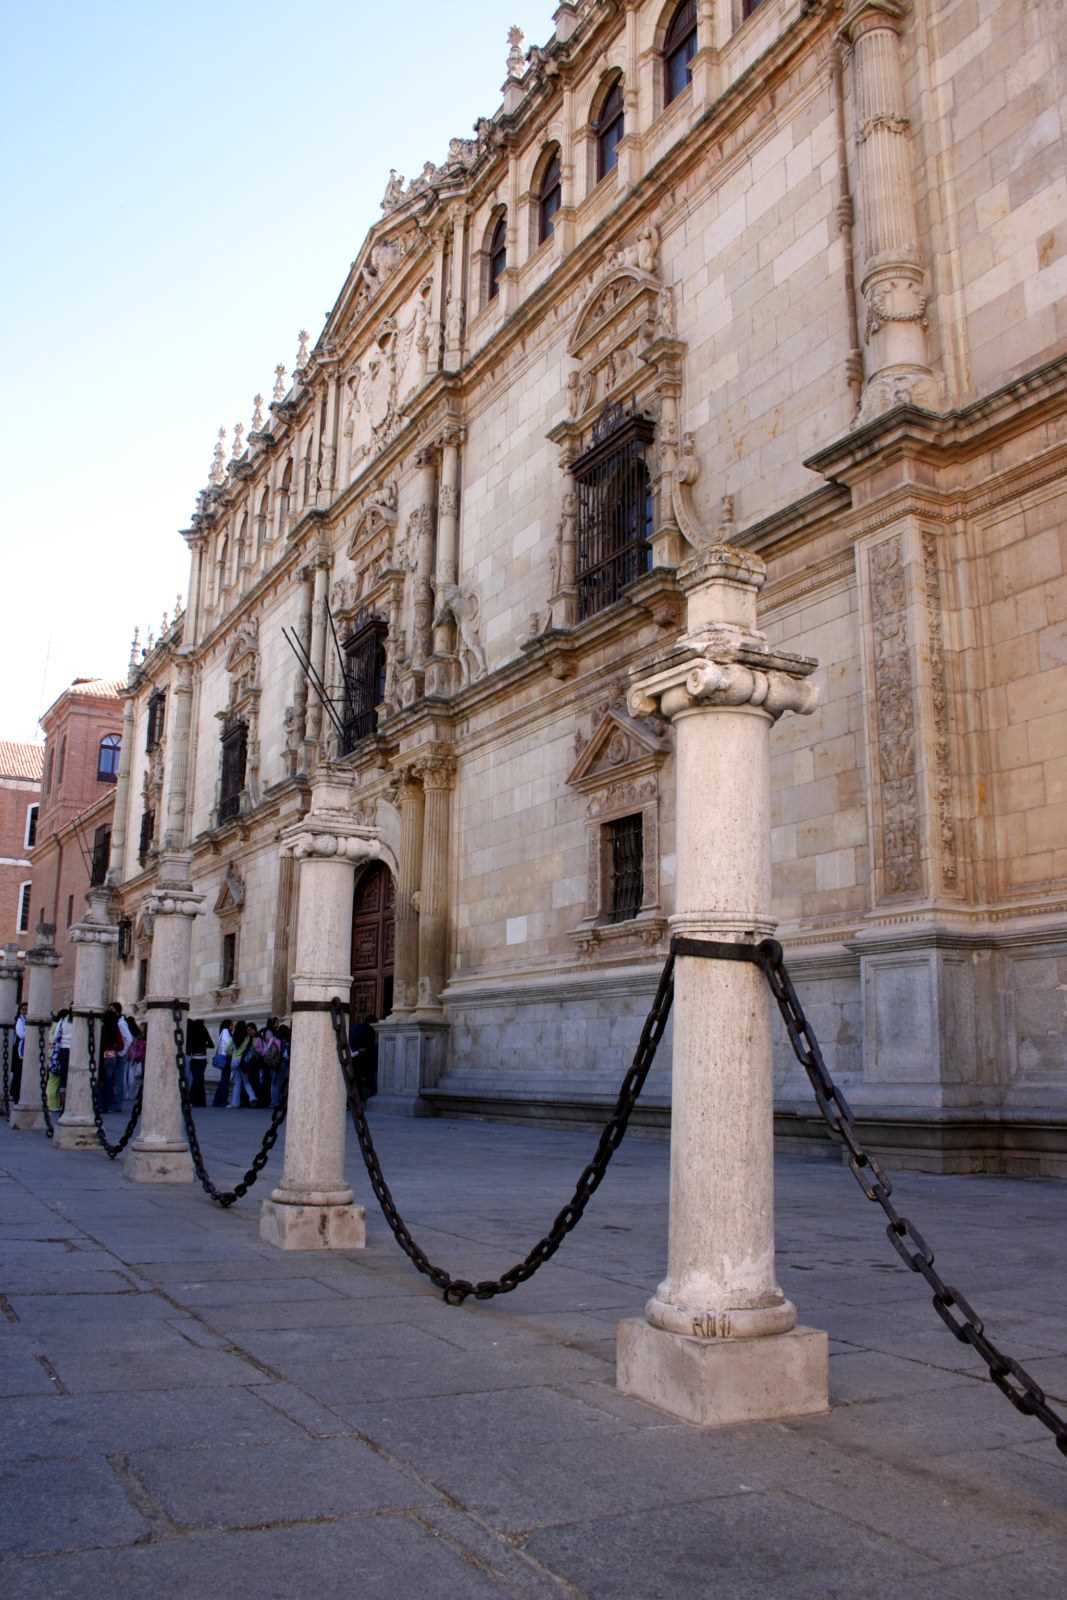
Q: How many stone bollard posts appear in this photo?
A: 6